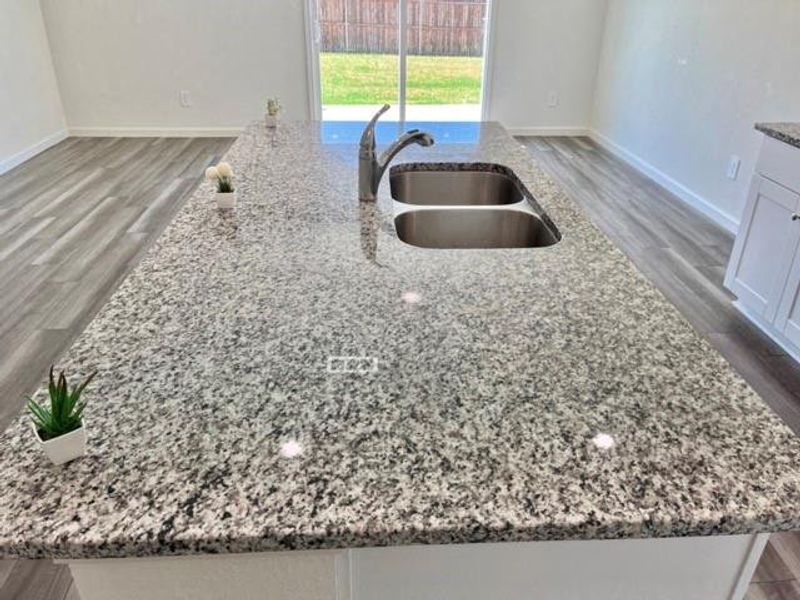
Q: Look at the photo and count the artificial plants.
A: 3